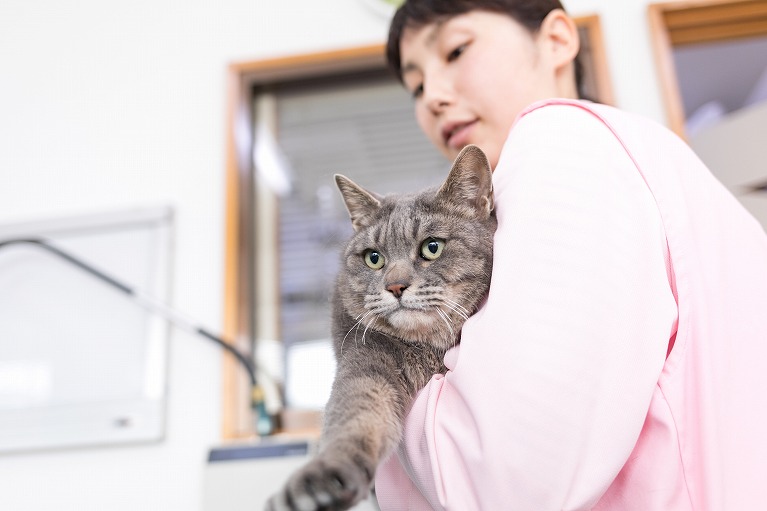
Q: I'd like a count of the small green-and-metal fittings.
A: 1